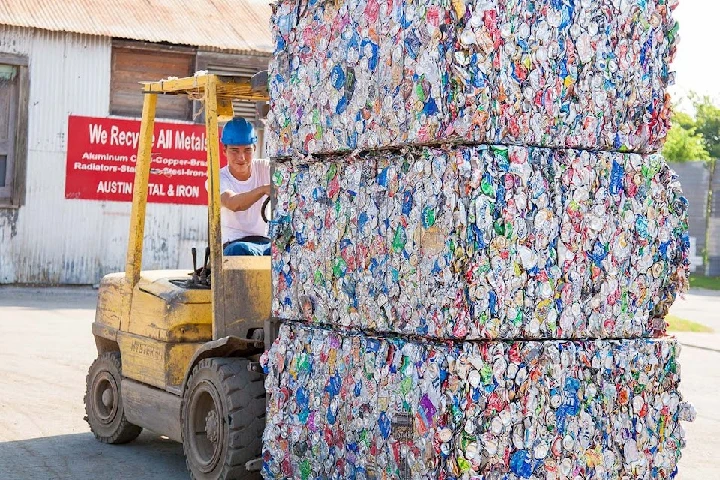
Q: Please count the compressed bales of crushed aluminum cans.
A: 3